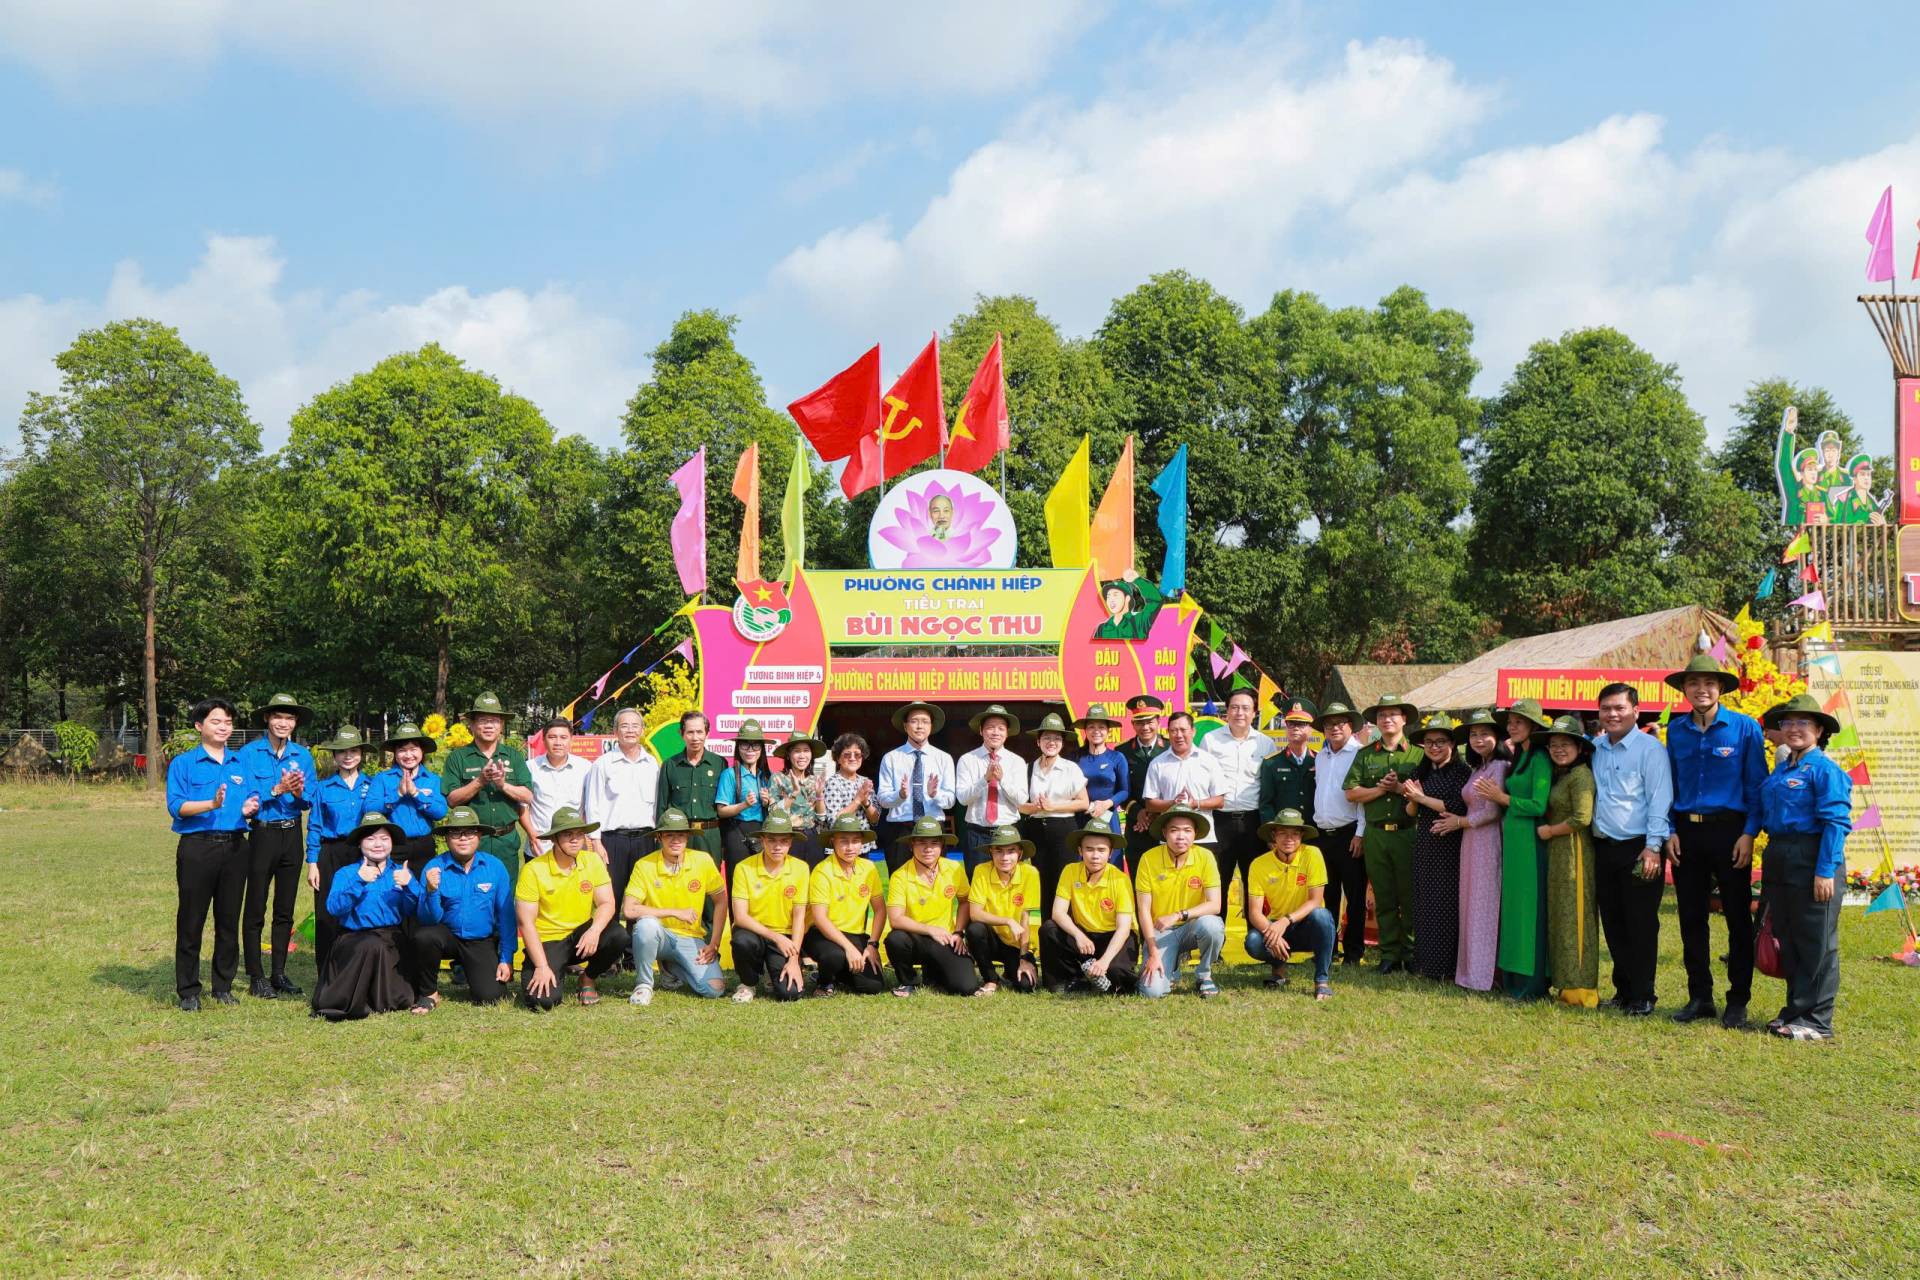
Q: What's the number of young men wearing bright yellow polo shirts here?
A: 9